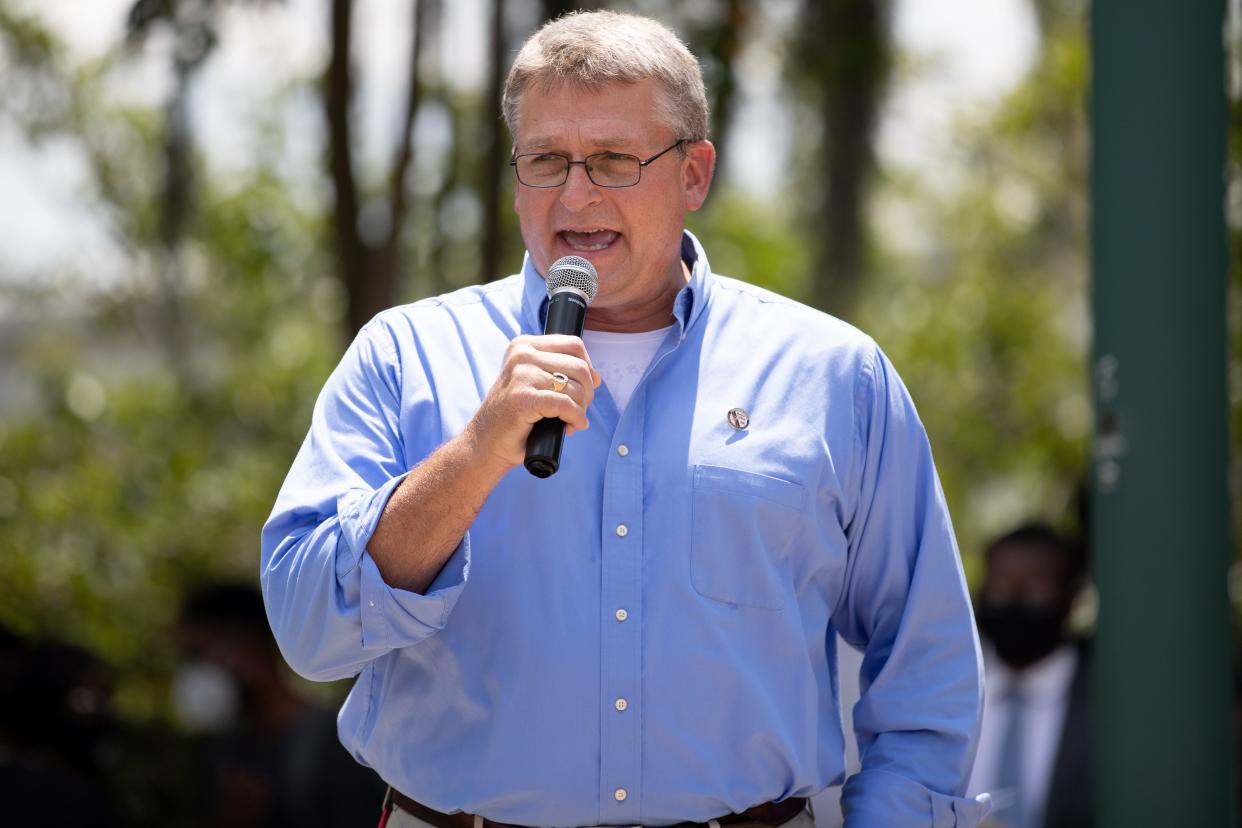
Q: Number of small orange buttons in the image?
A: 0